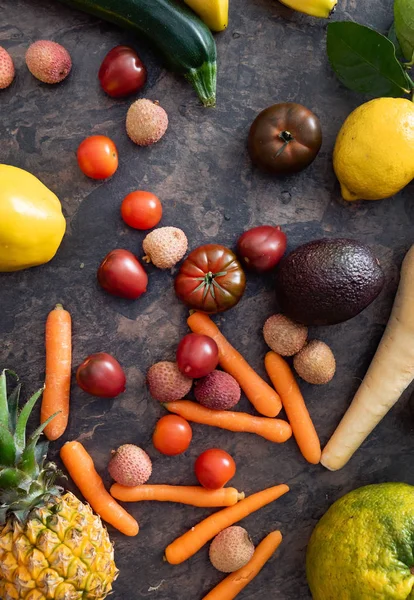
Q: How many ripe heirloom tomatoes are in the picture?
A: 2